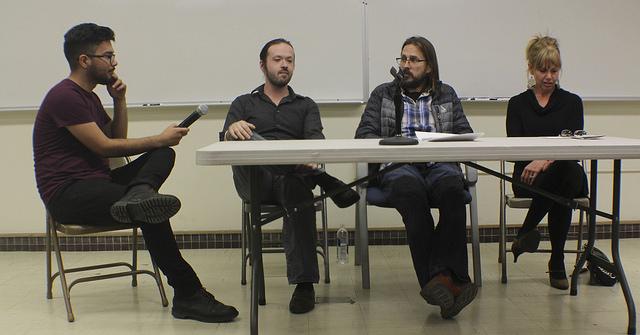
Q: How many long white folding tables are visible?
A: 1